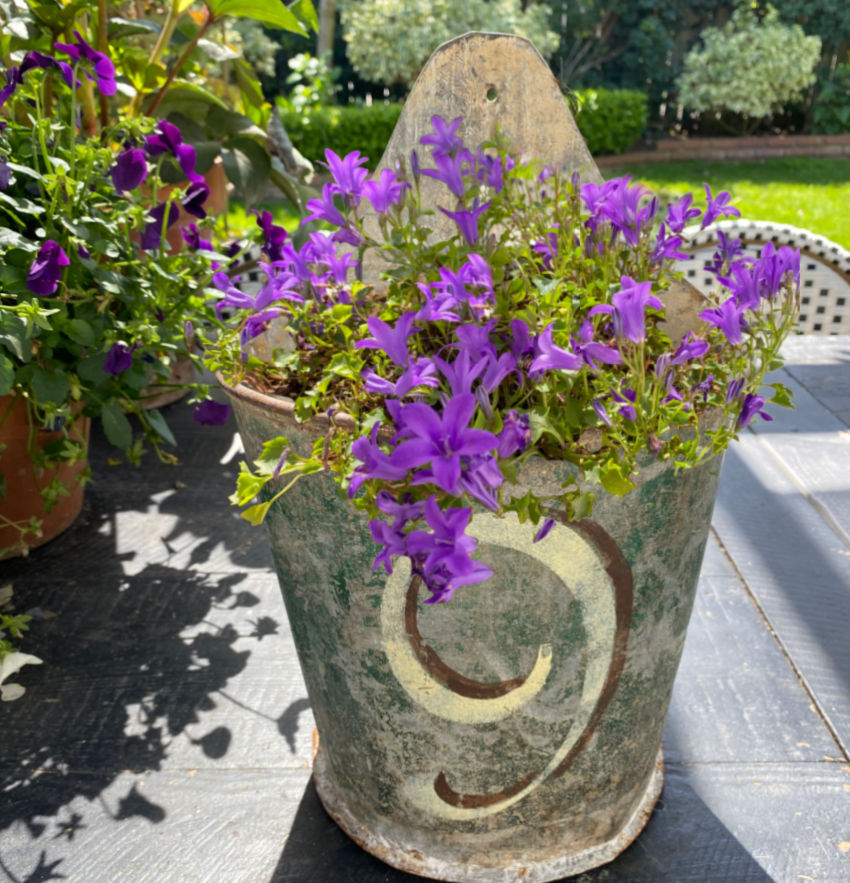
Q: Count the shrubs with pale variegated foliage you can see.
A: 2